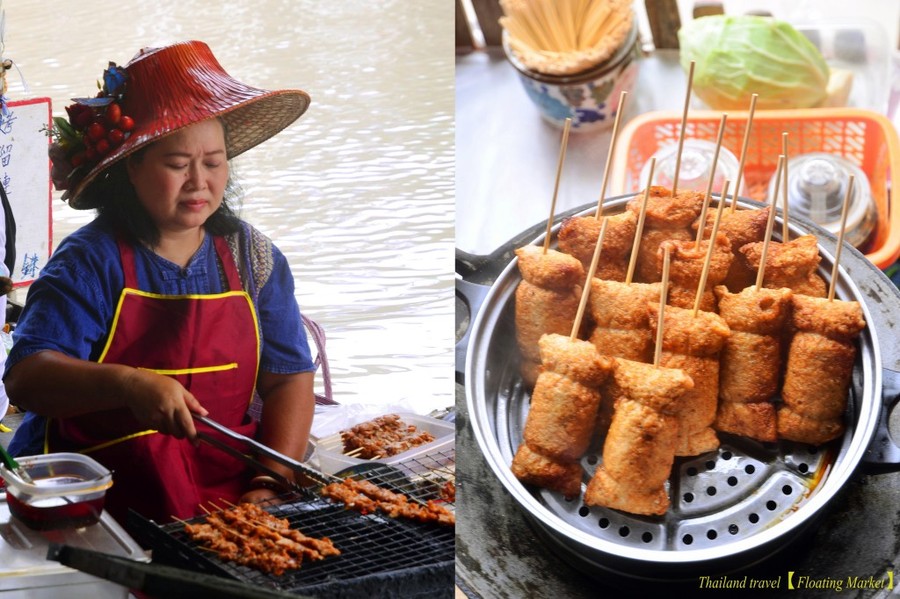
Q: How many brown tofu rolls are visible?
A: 12